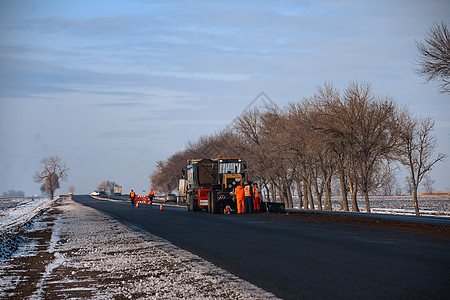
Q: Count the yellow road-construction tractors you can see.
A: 1